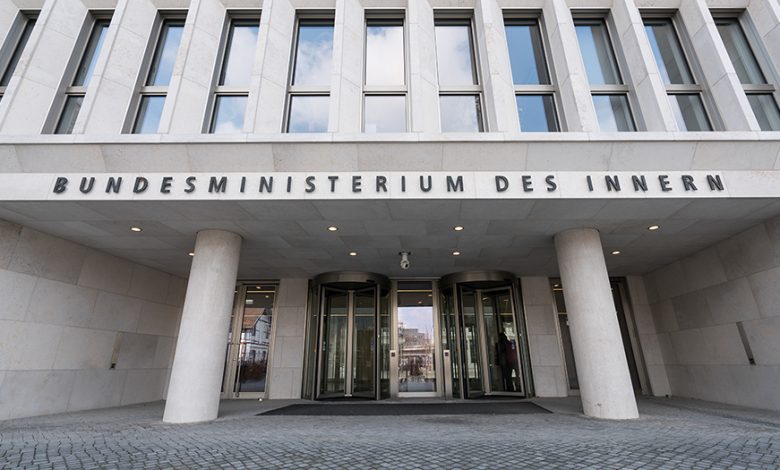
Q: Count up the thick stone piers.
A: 2